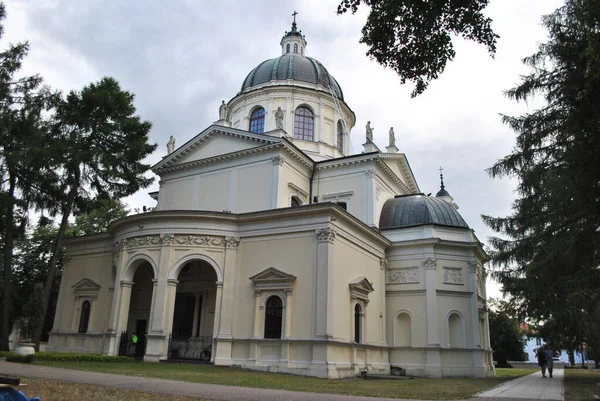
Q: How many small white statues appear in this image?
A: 5